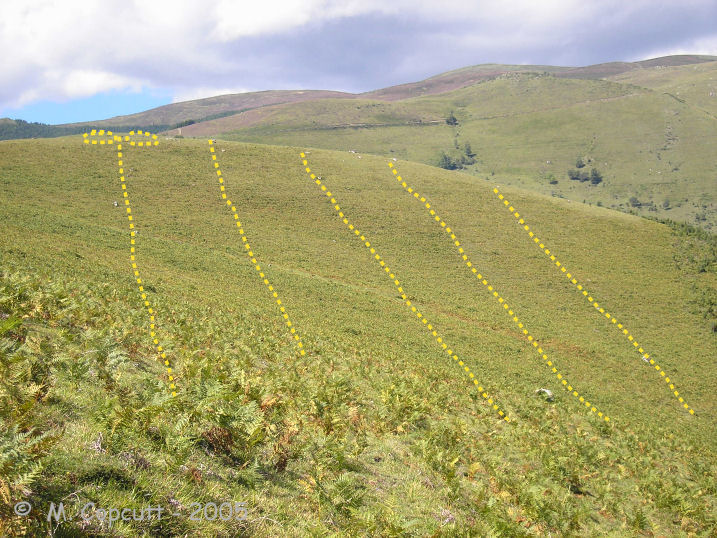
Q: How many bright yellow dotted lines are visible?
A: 5